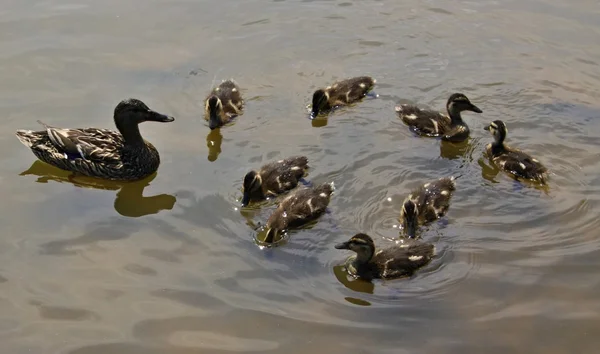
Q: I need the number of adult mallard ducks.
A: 1